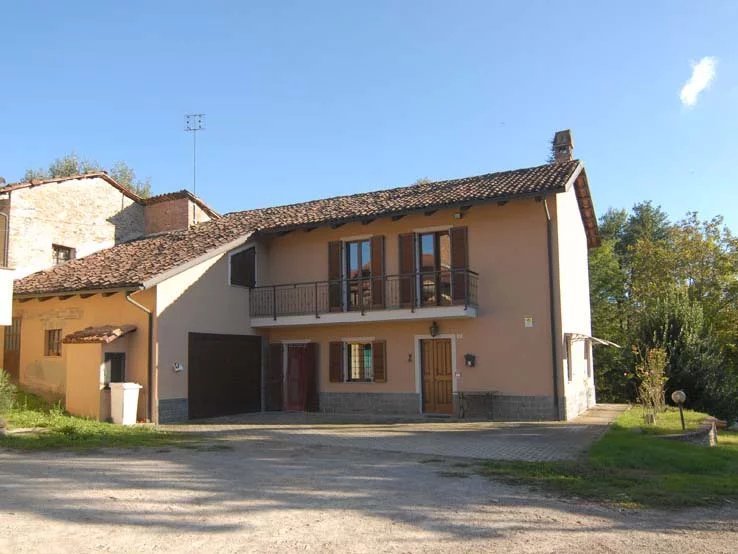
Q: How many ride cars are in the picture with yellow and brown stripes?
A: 0